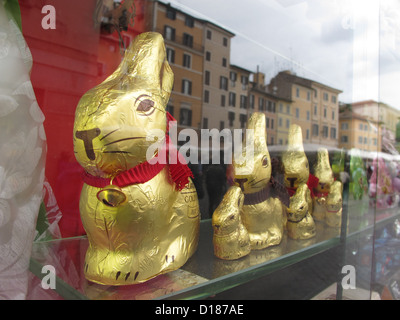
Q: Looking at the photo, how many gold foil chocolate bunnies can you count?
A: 7